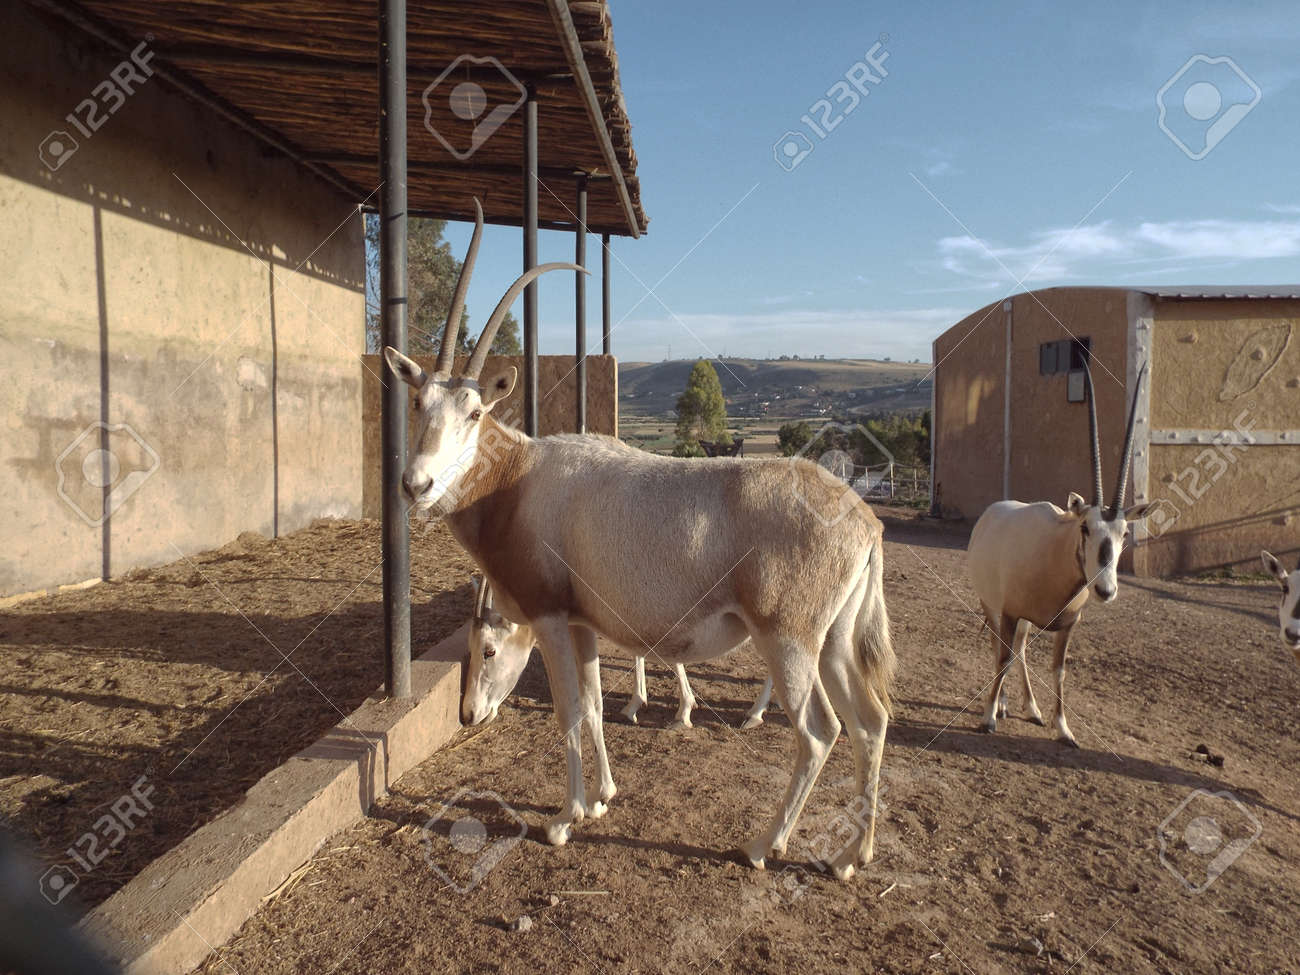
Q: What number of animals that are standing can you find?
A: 4